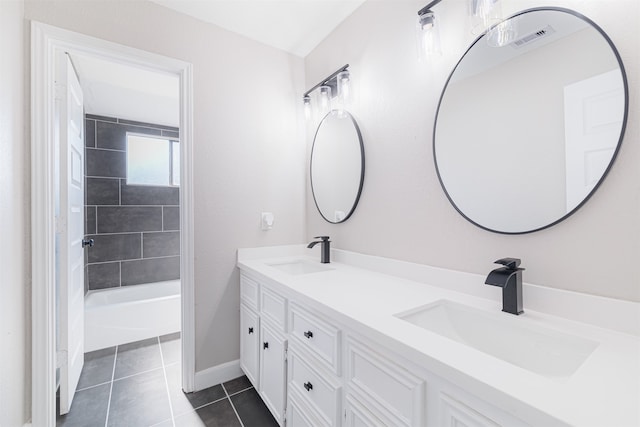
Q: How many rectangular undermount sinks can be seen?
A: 2